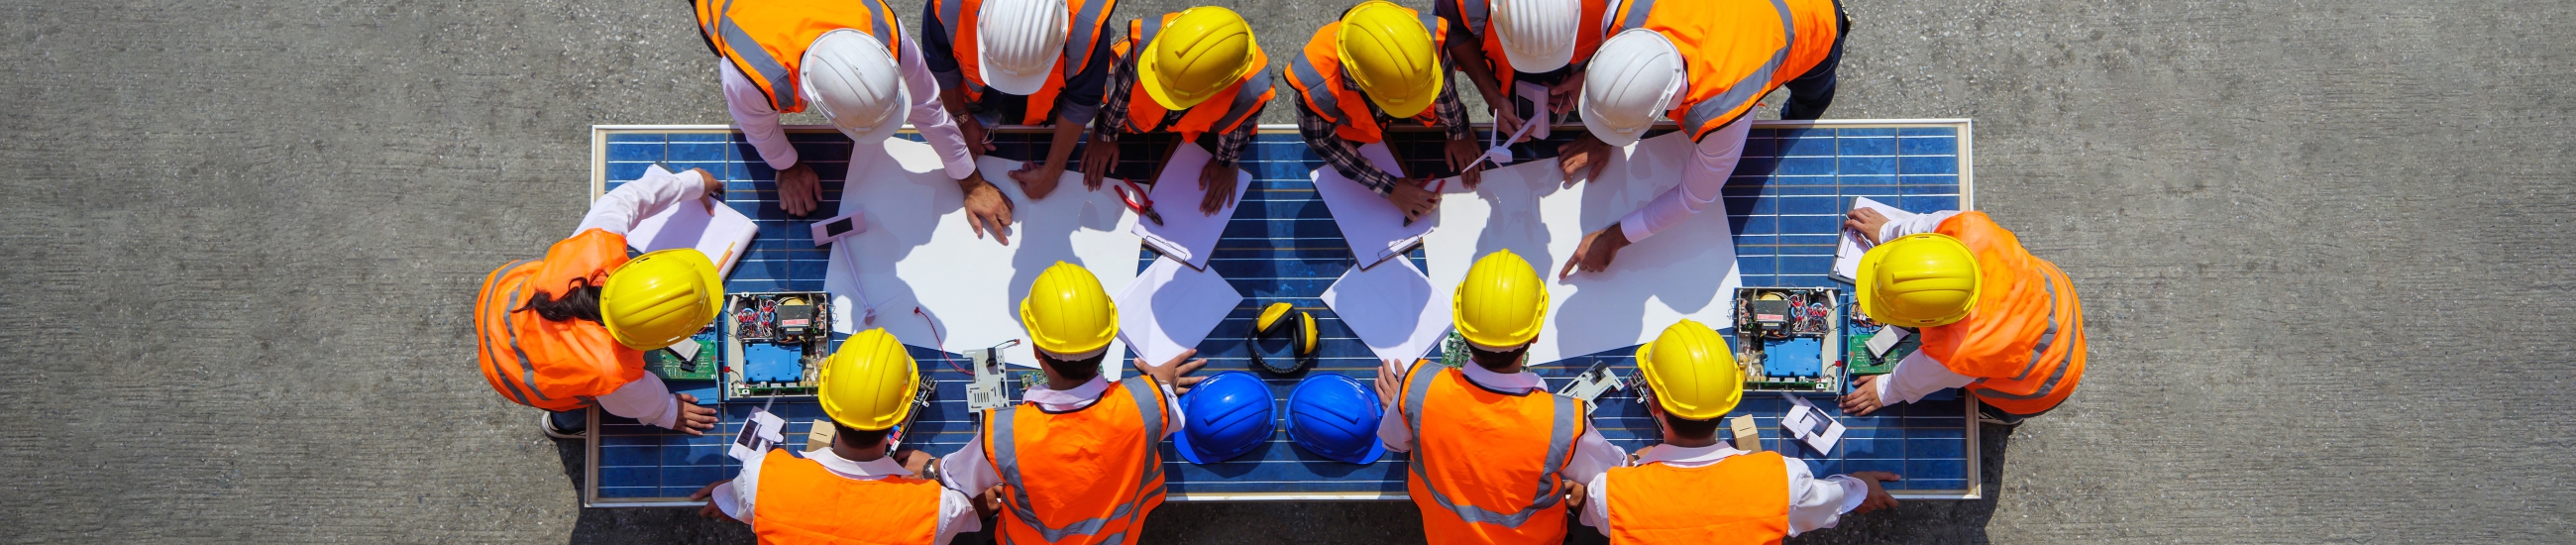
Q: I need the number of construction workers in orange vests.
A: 12